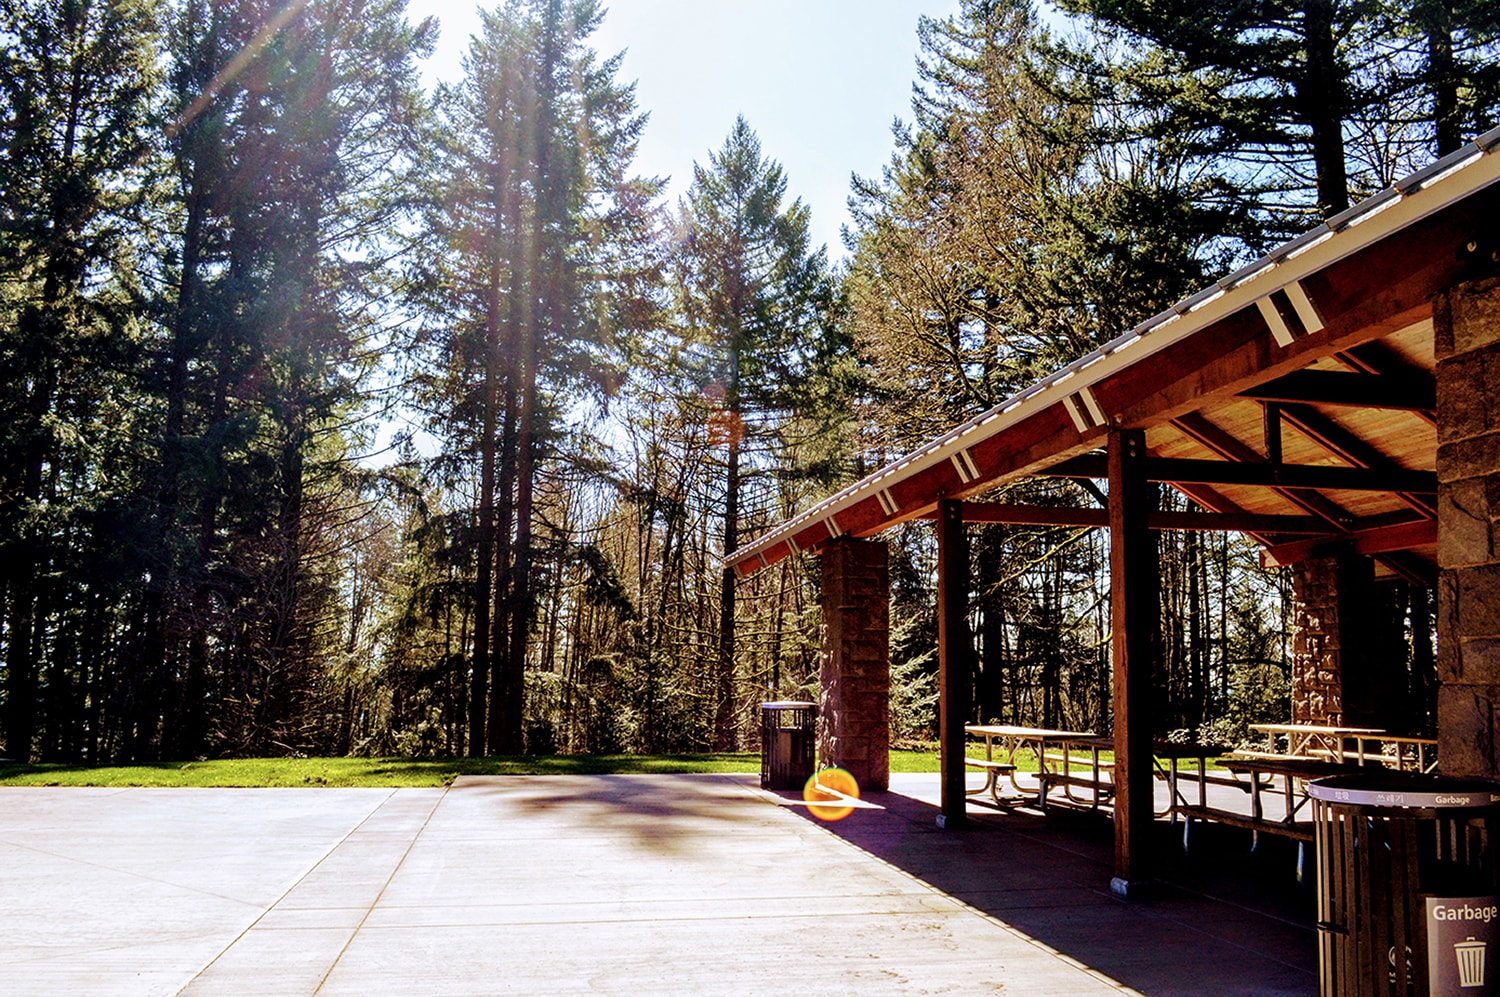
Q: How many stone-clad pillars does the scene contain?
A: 3